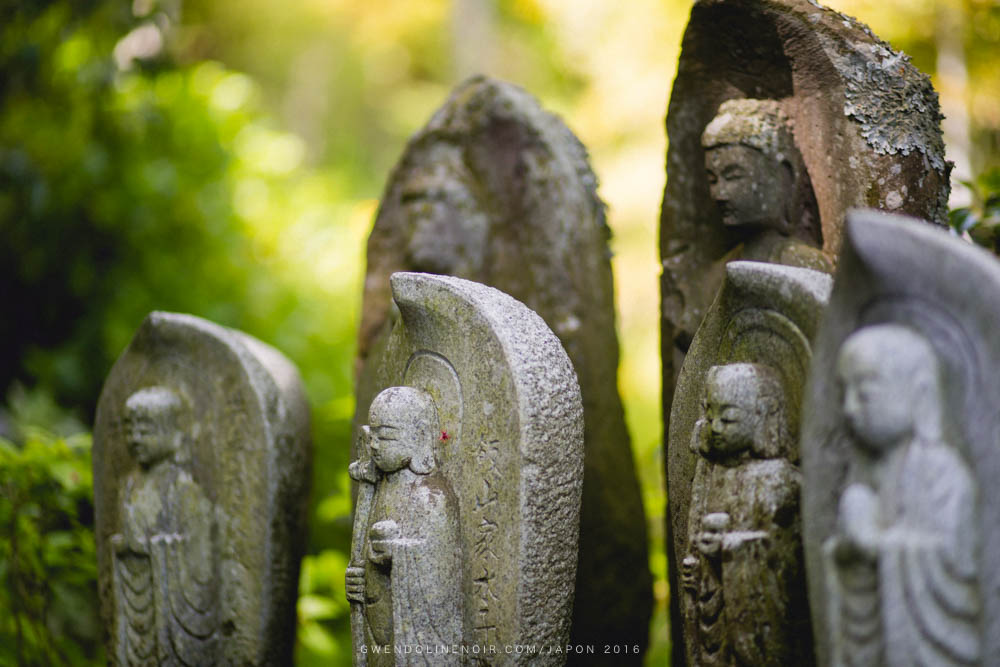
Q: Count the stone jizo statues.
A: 6